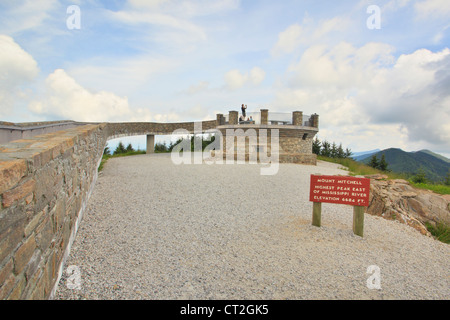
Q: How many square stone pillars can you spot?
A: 5